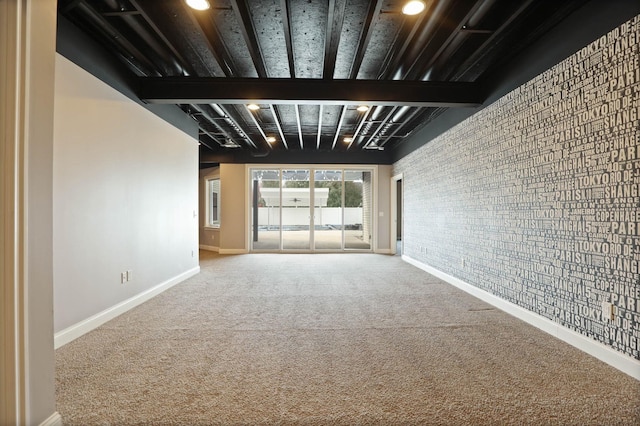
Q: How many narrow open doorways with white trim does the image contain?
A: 1